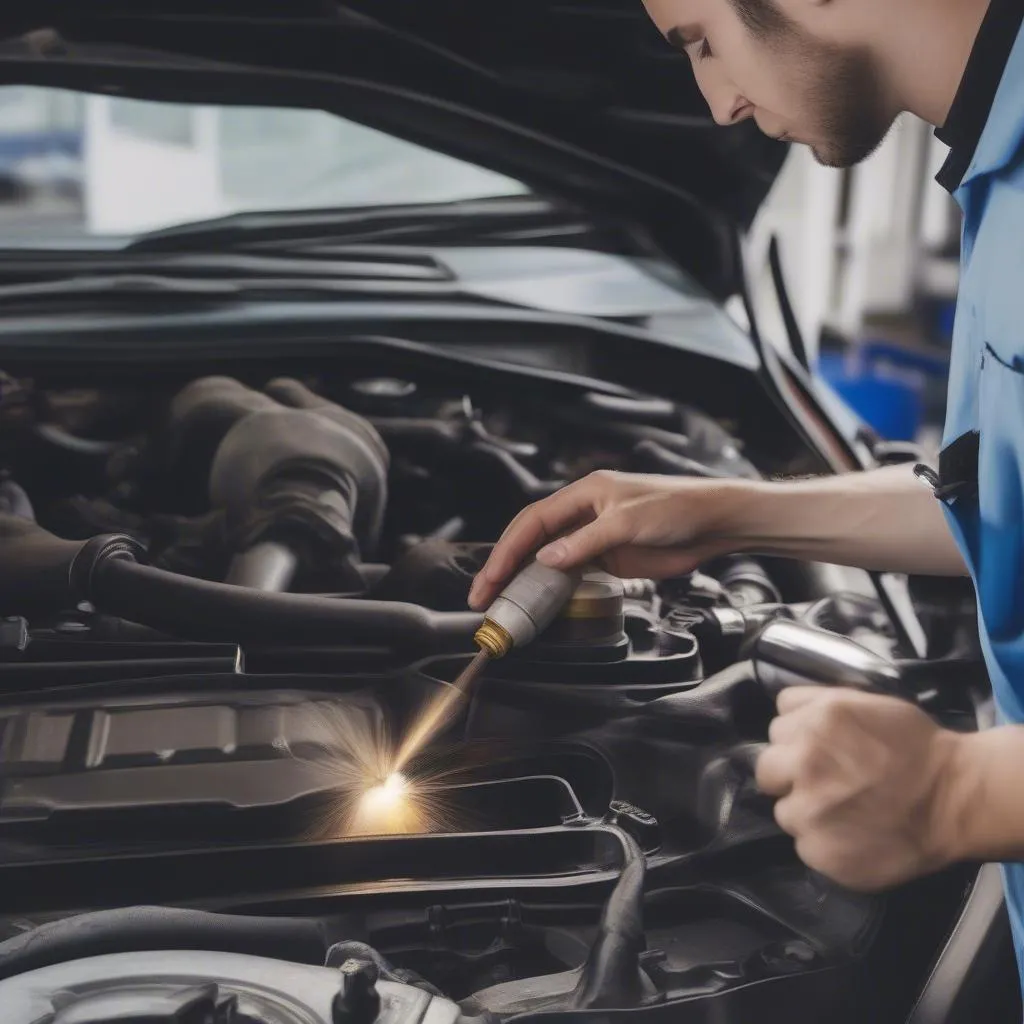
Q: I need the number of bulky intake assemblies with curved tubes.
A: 1